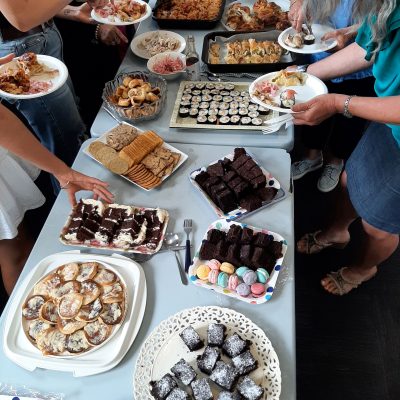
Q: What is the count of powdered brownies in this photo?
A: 12